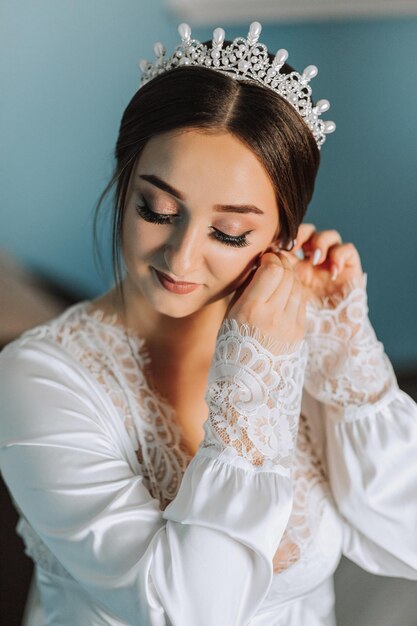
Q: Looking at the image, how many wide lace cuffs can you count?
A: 2